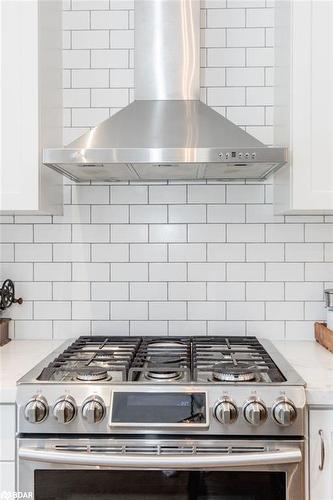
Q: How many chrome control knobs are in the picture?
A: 6